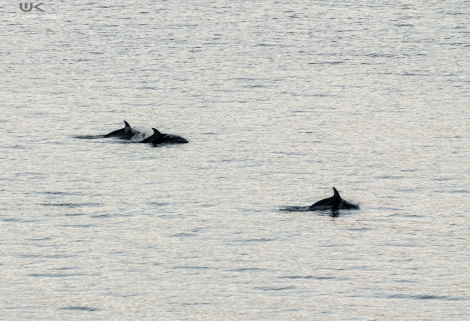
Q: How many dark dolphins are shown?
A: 3